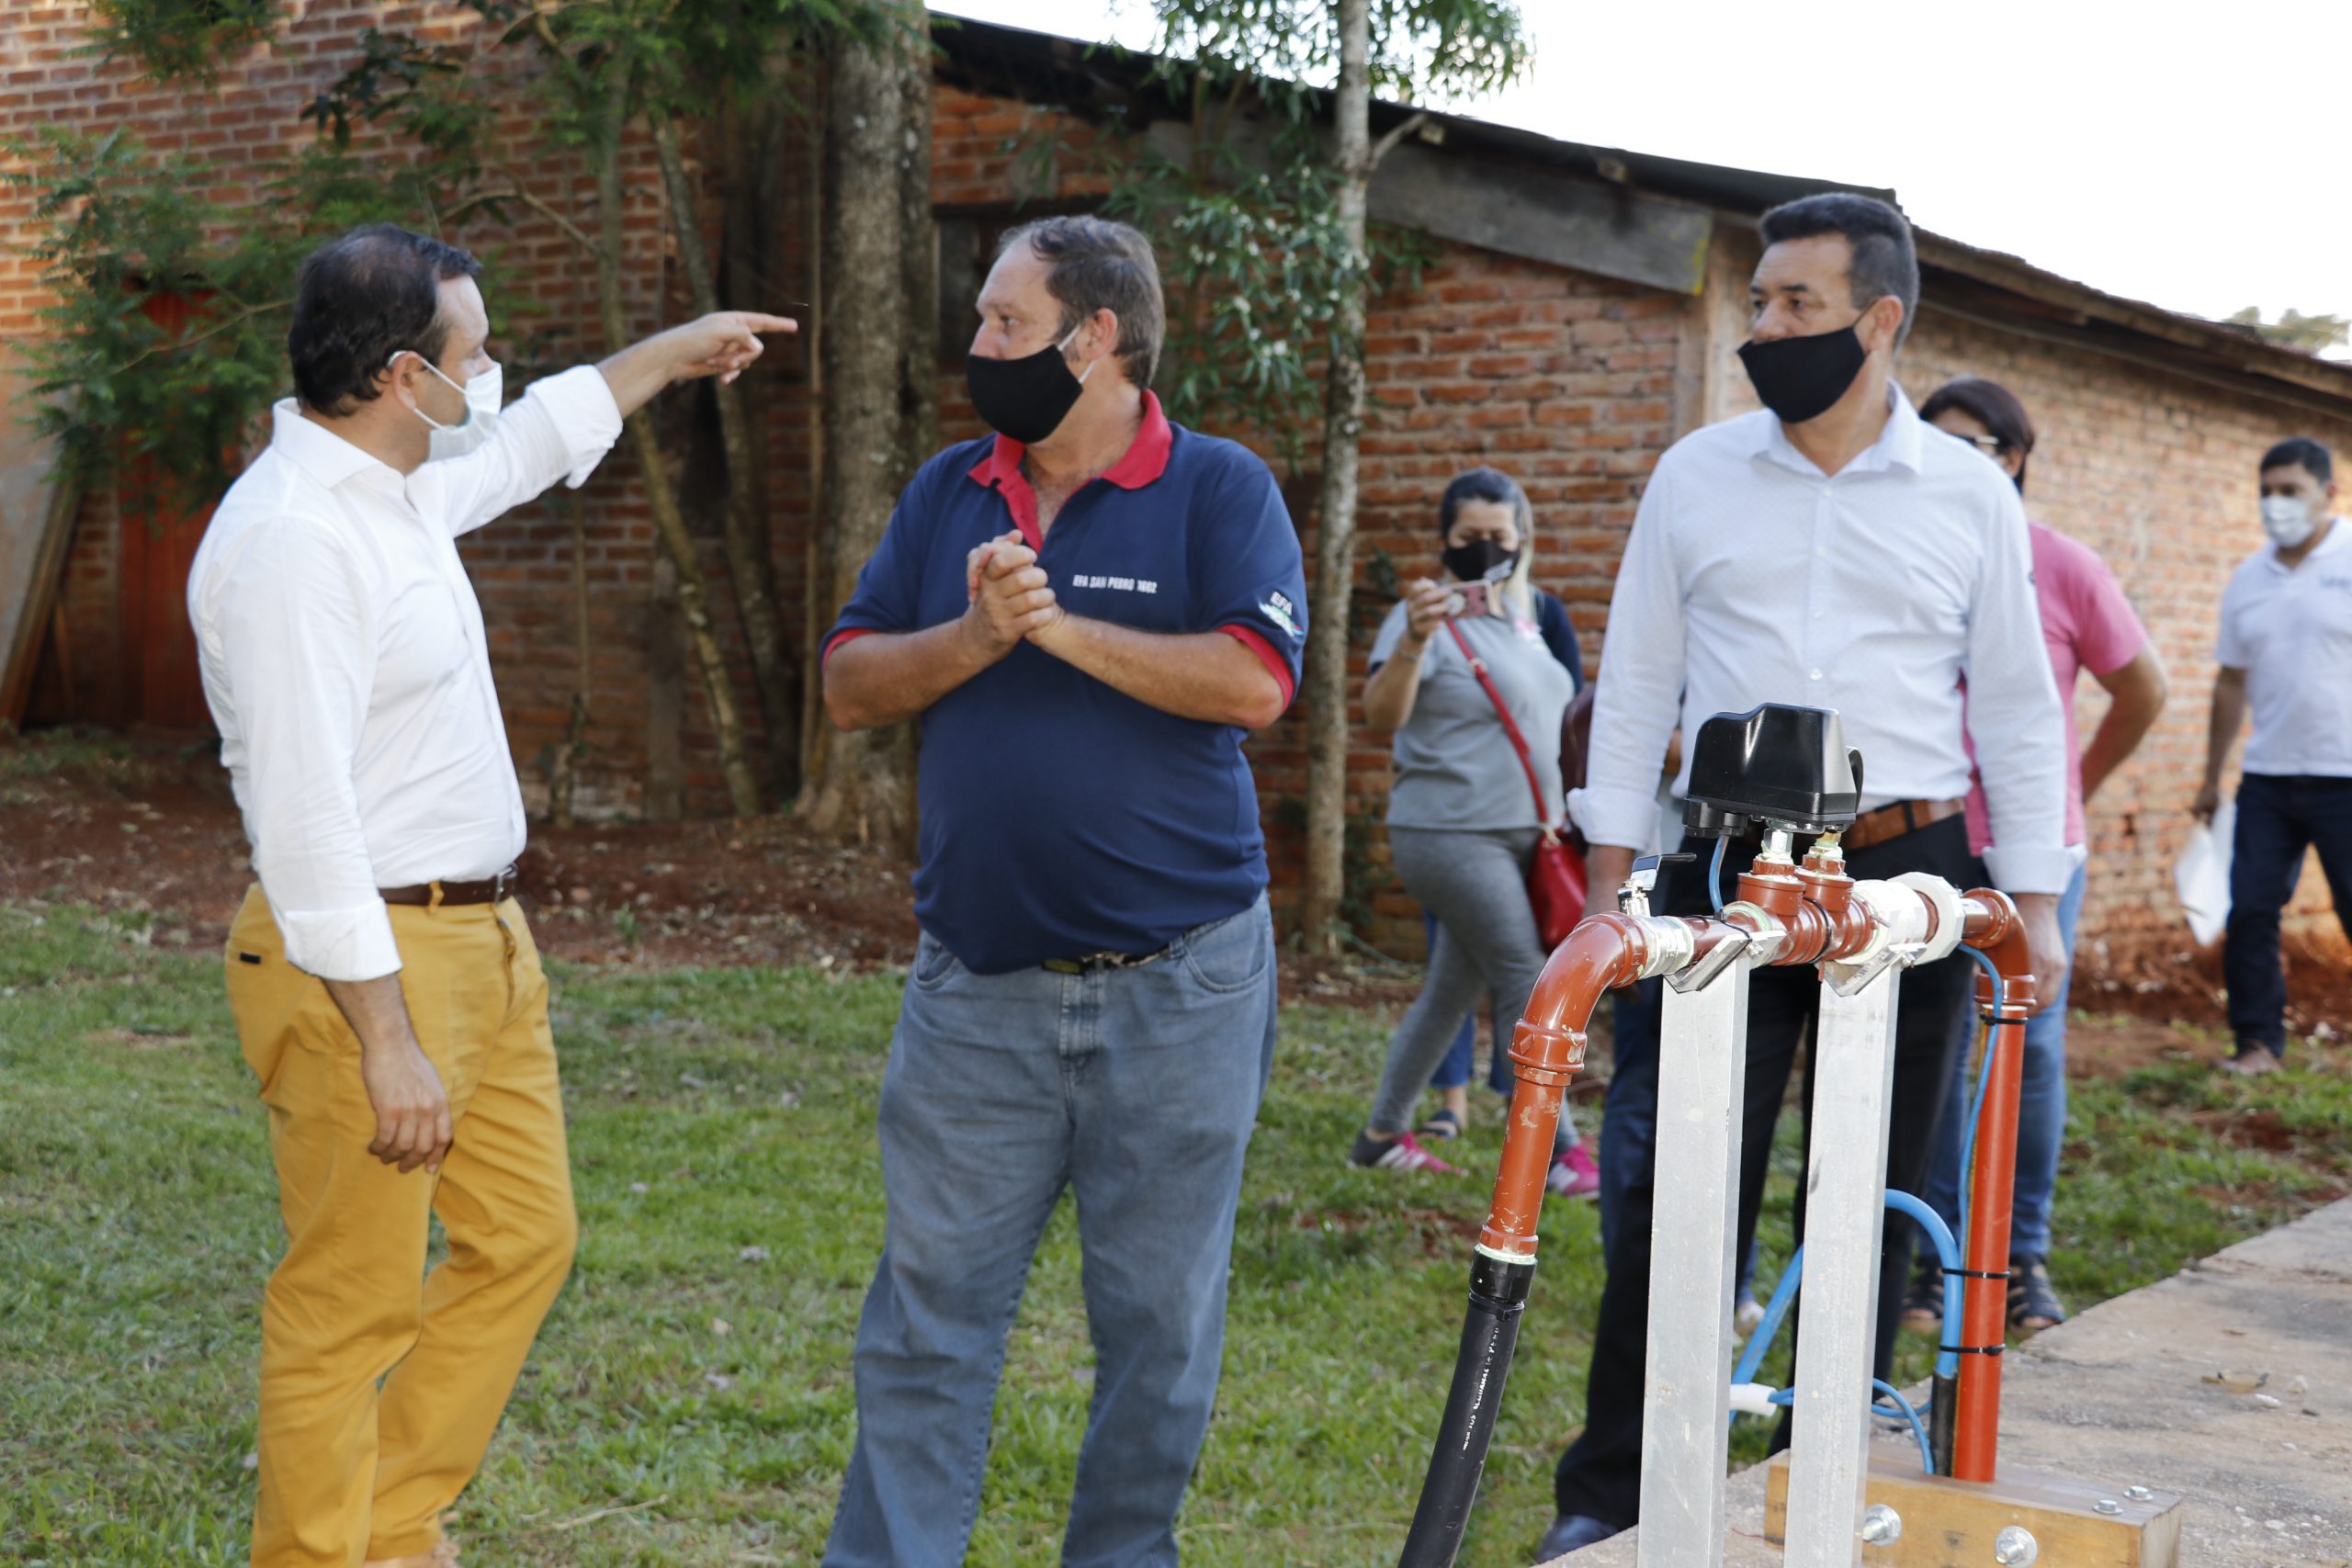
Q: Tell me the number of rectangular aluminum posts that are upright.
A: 2